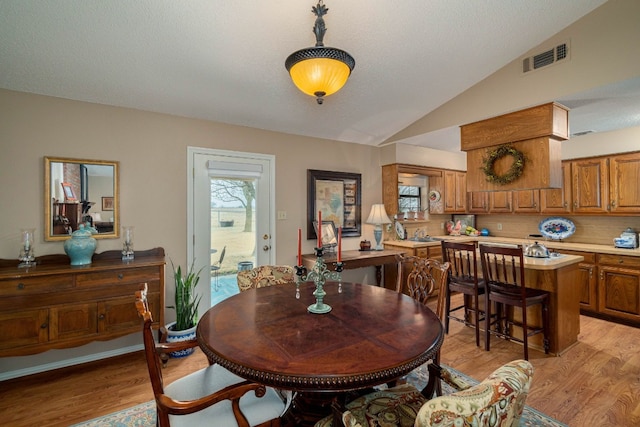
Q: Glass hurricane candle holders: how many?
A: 2